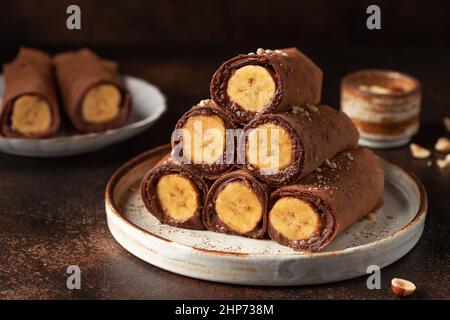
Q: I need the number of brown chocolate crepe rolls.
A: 8